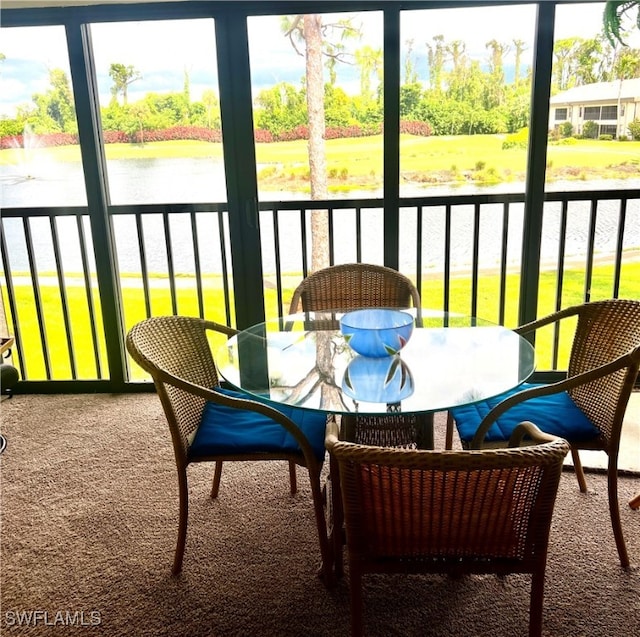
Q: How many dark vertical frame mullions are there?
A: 4